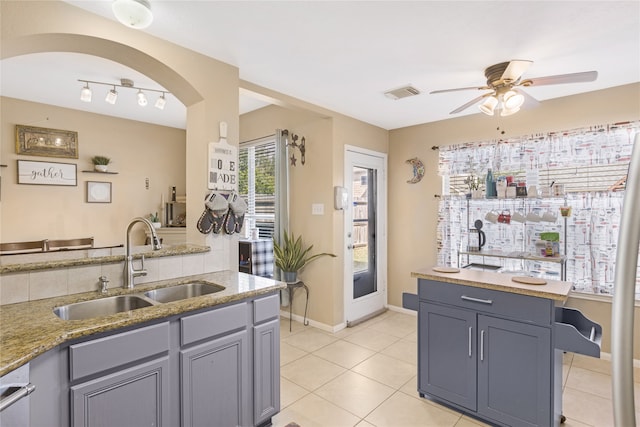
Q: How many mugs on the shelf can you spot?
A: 5